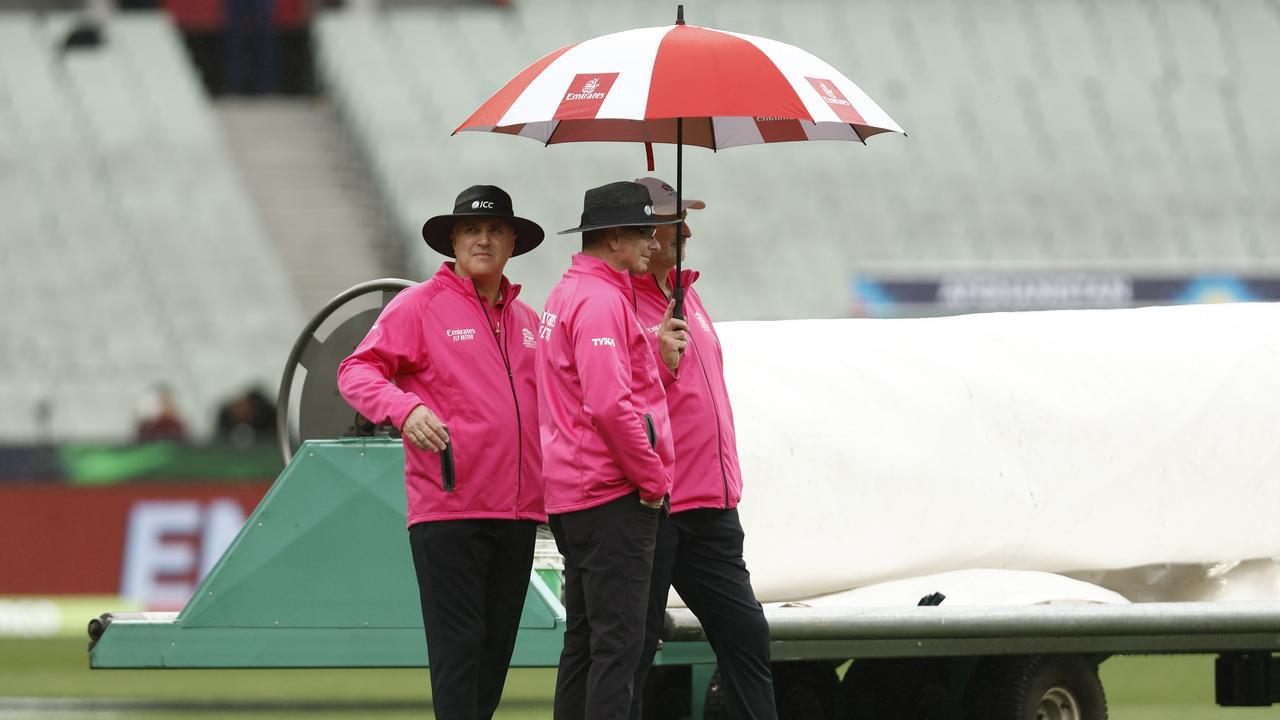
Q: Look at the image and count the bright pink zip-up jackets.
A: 3